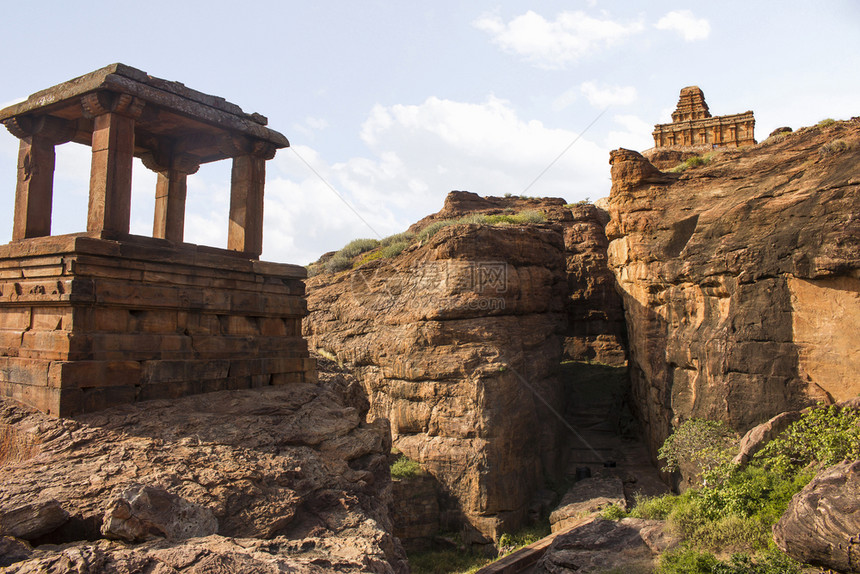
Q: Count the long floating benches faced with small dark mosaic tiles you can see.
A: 0